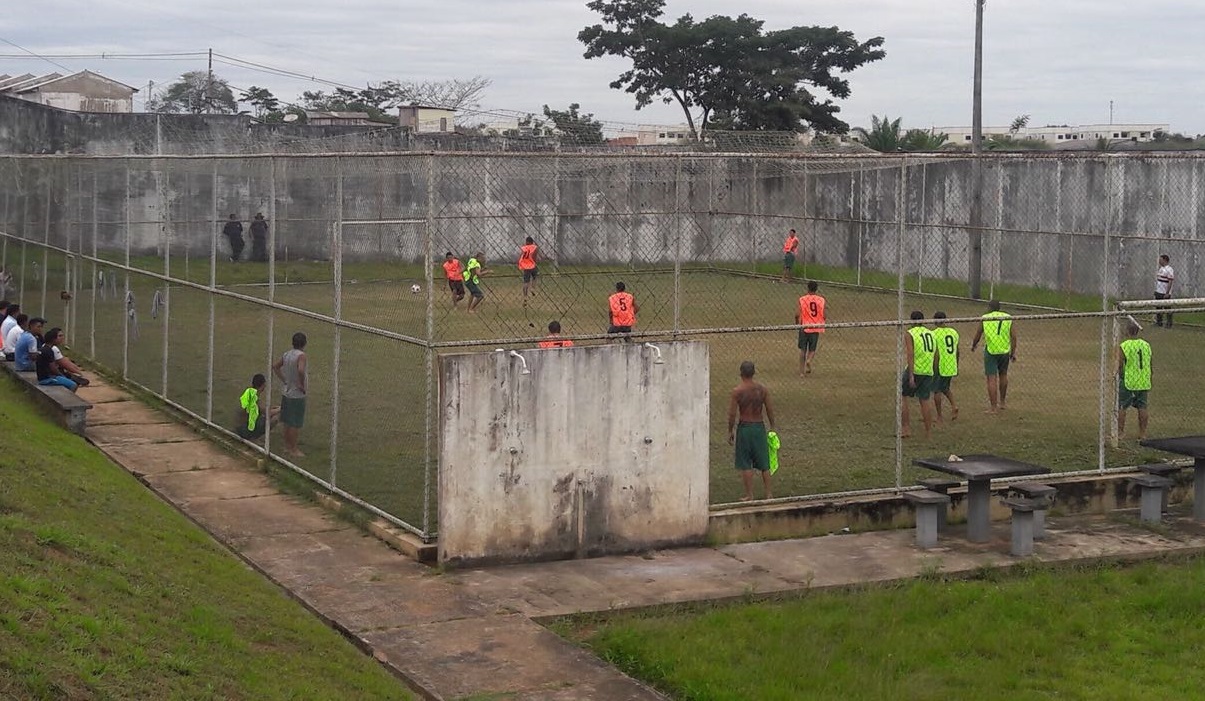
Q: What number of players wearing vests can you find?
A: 11